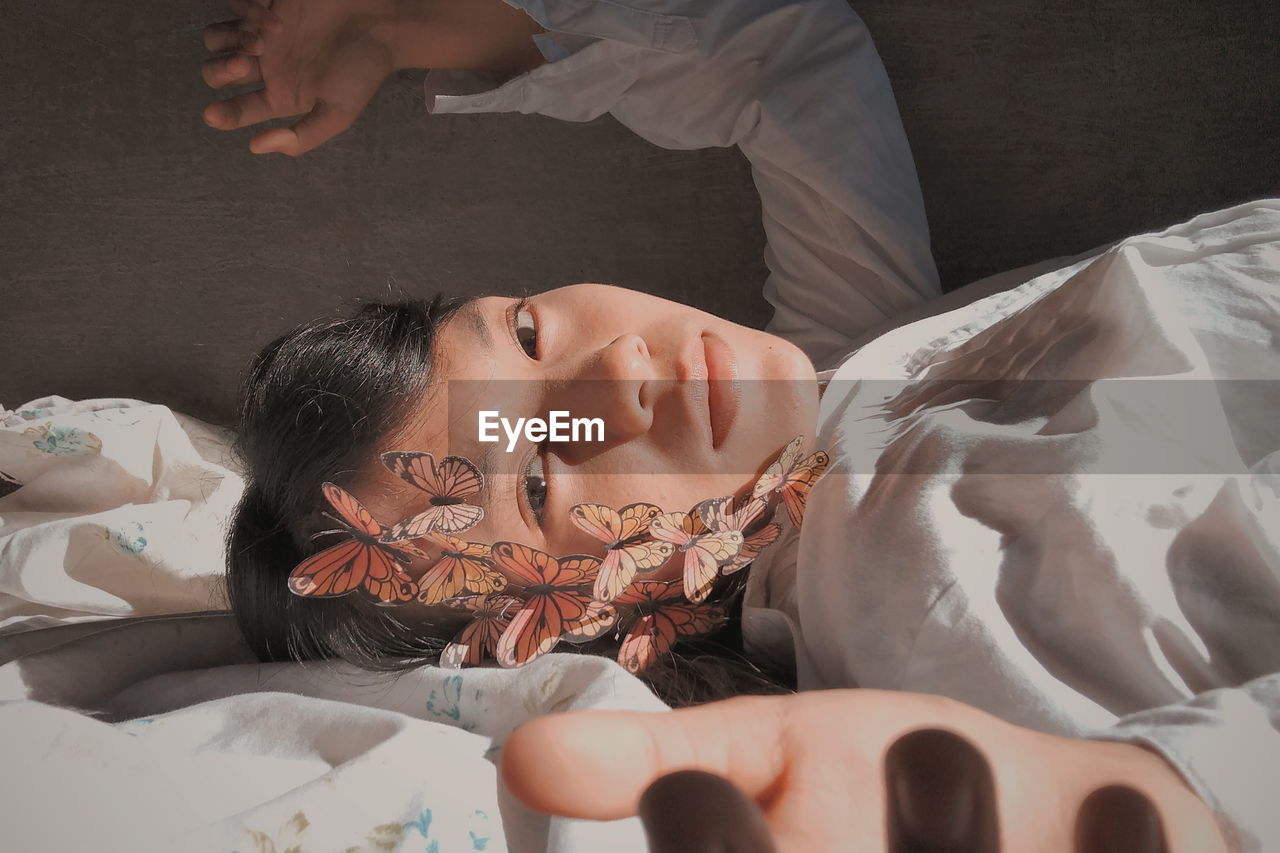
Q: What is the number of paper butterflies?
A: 10